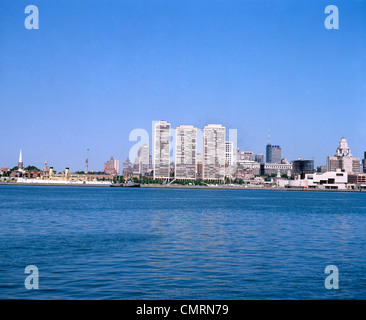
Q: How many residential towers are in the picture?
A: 3